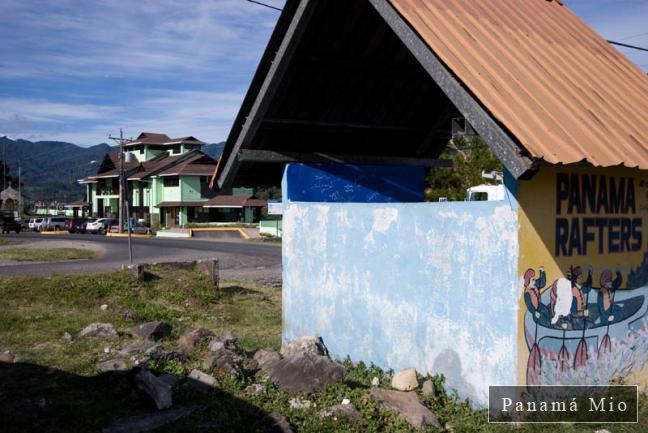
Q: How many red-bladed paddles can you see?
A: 4